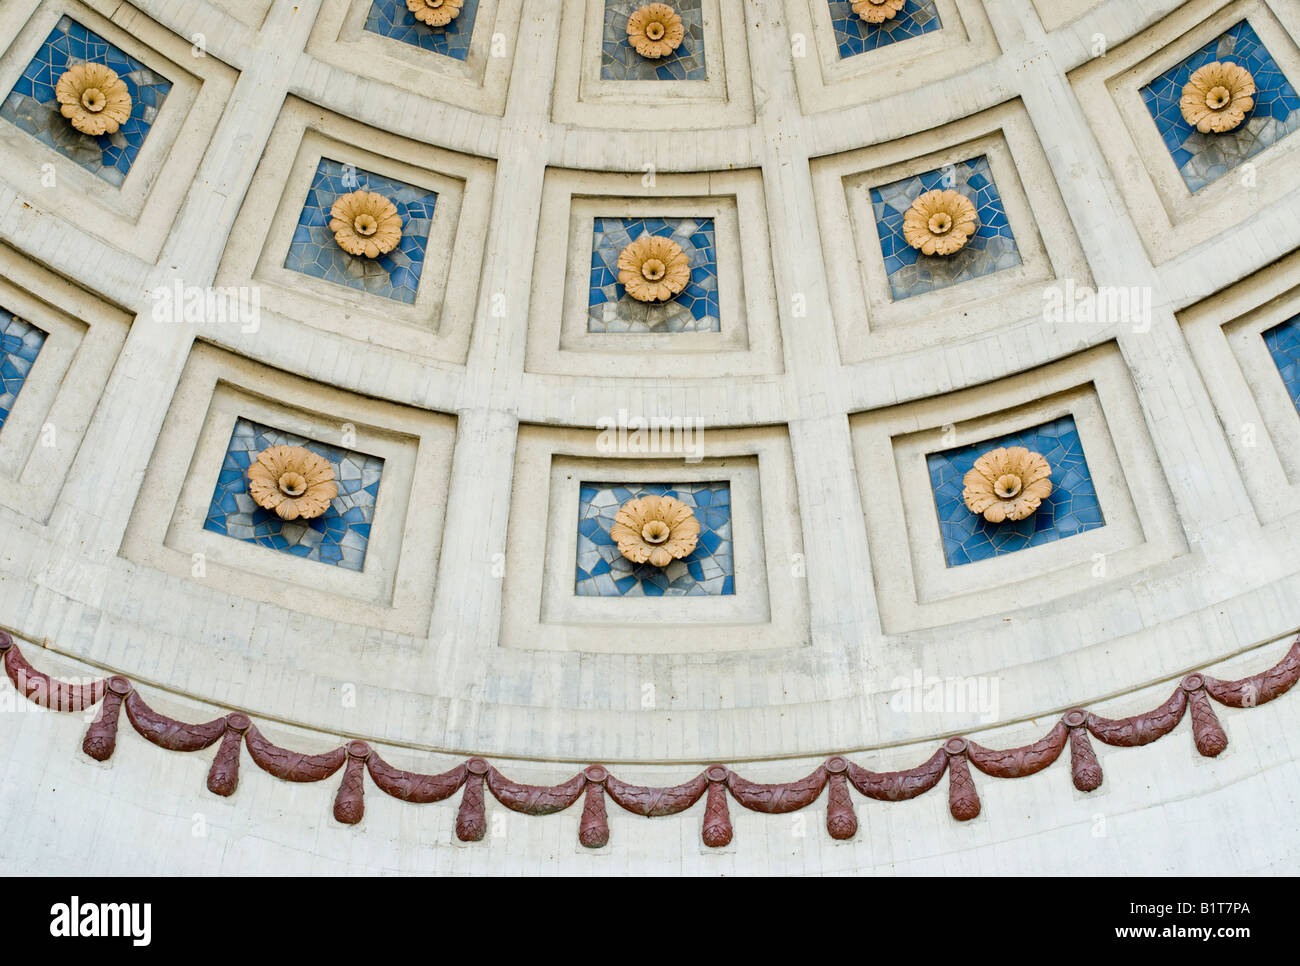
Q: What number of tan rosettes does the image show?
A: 11